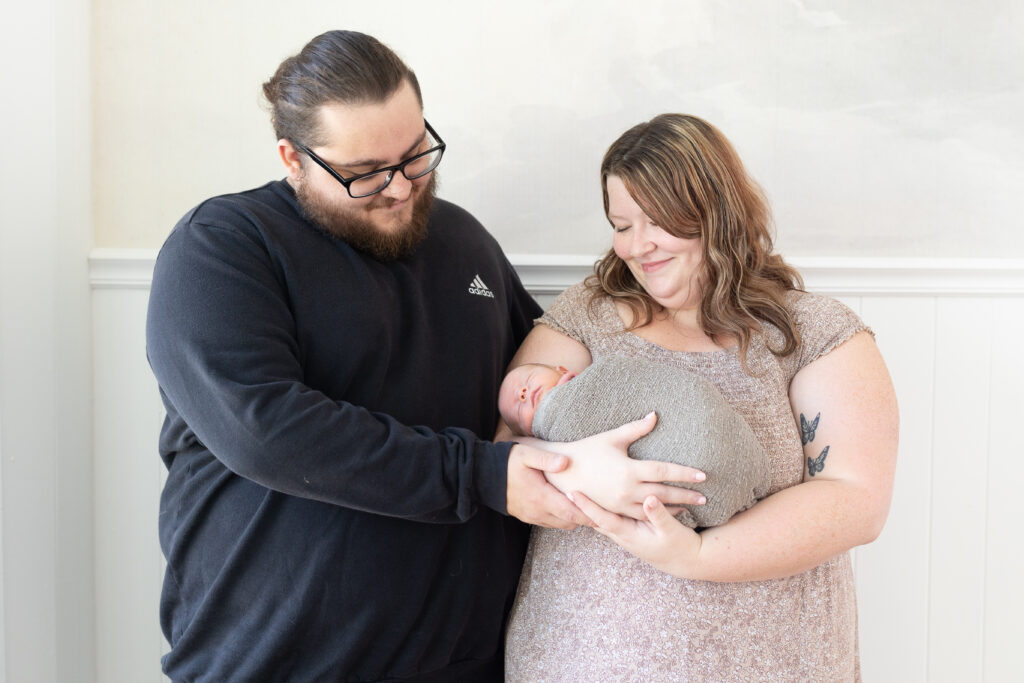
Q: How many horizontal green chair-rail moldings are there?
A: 0